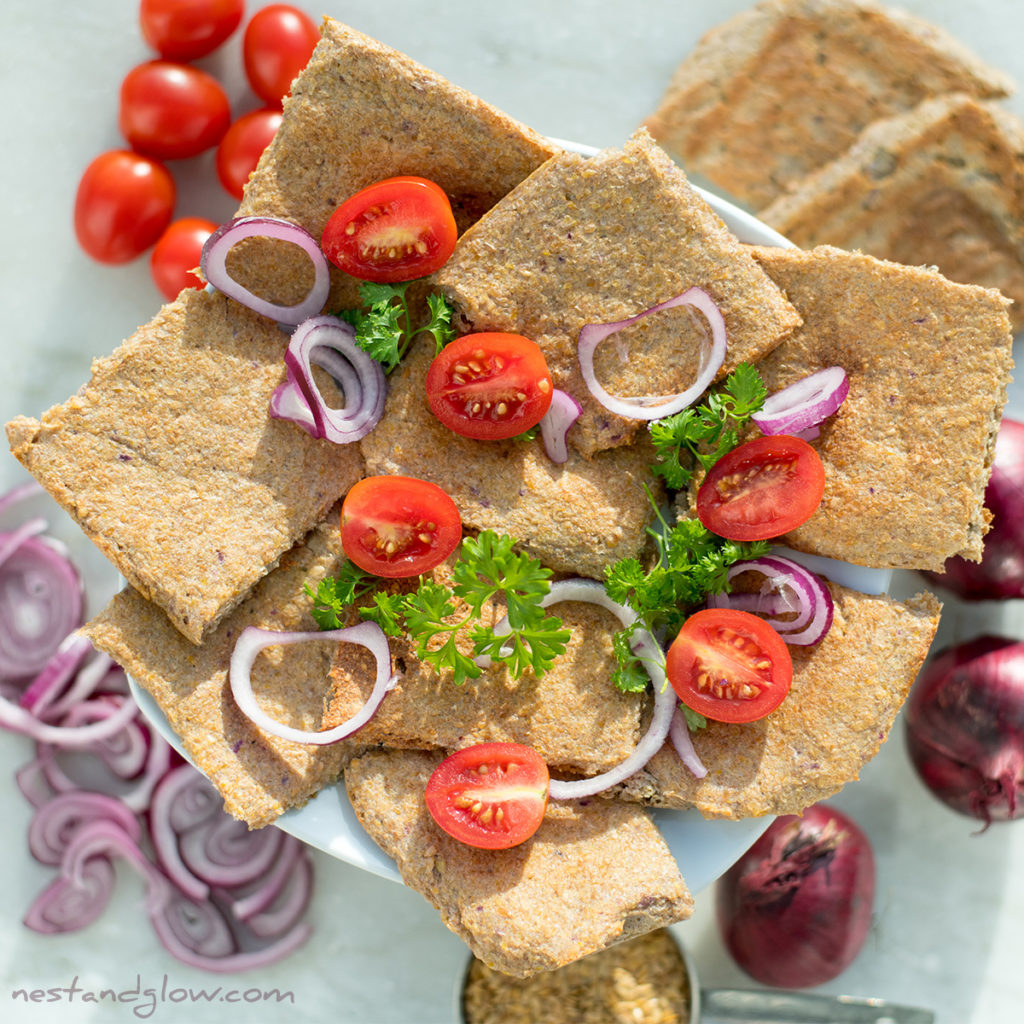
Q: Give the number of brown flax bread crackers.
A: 11